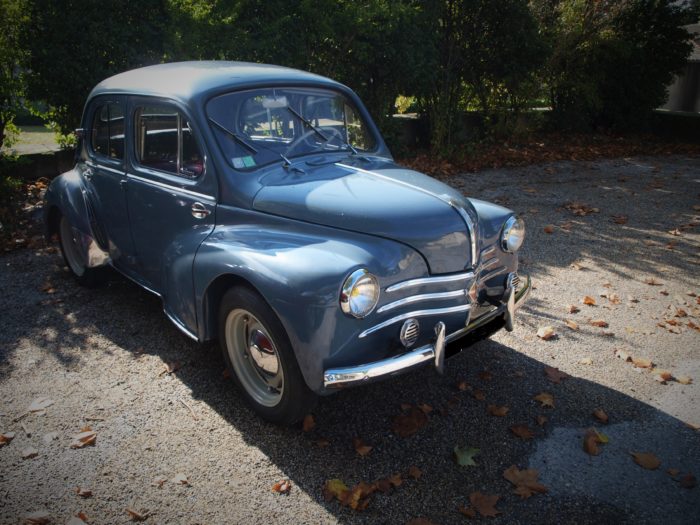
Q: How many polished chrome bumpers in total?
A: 1